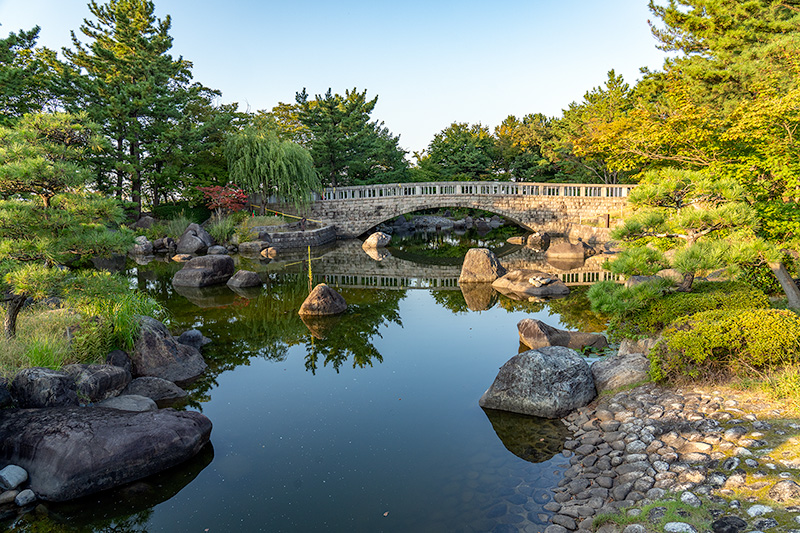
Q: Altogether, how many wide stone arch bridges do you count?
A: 1